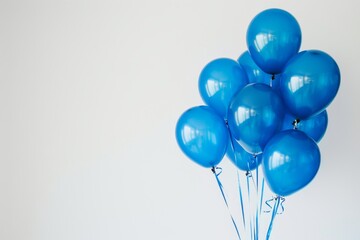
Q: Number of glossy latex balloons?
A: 9